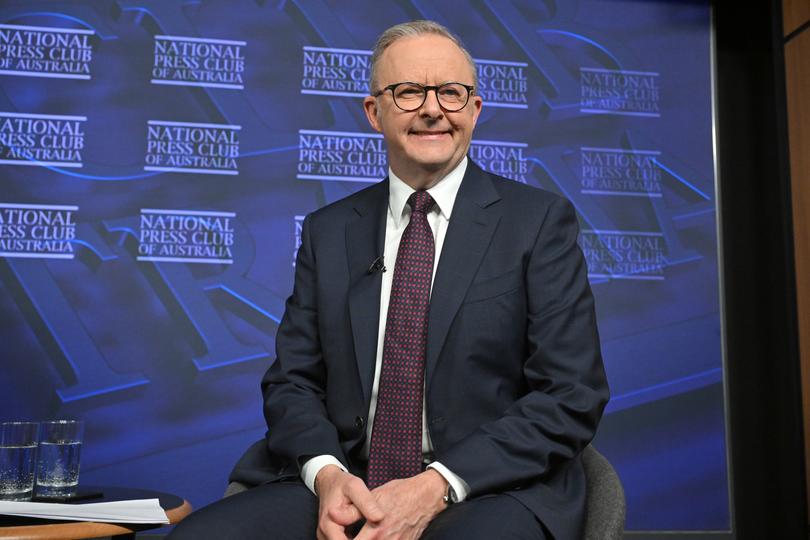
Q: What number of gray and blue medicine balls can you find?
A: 0